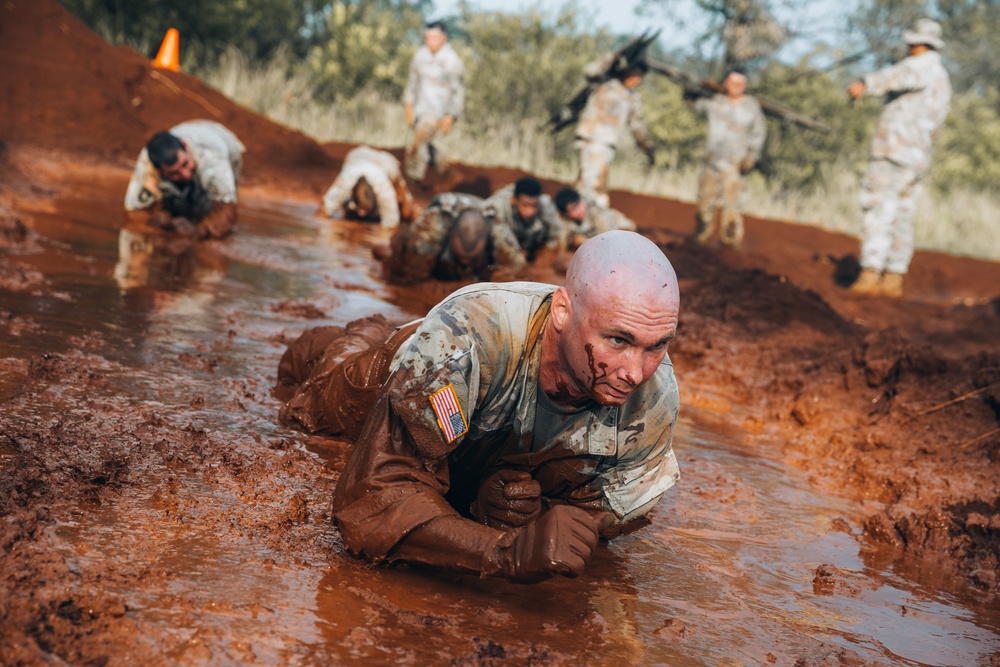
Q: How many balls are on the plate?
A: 0